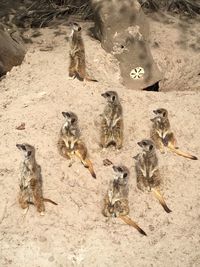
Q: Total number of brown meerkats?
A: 7